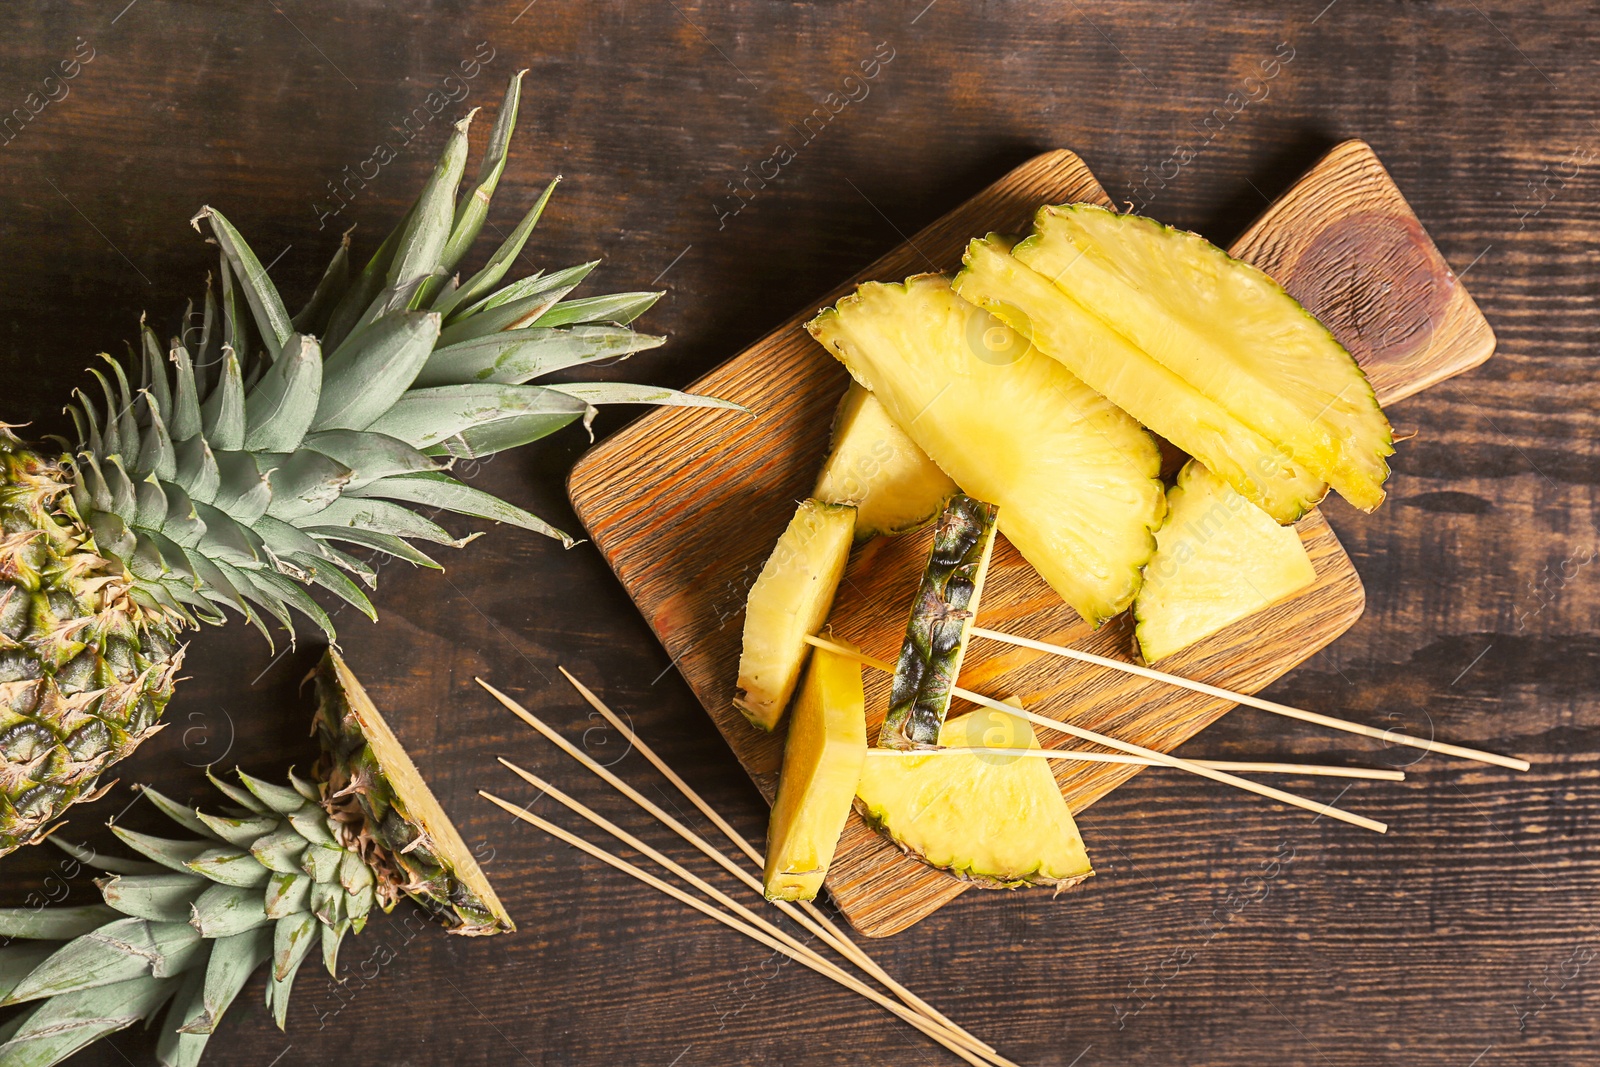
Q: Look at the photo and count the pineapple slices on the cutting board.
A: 9